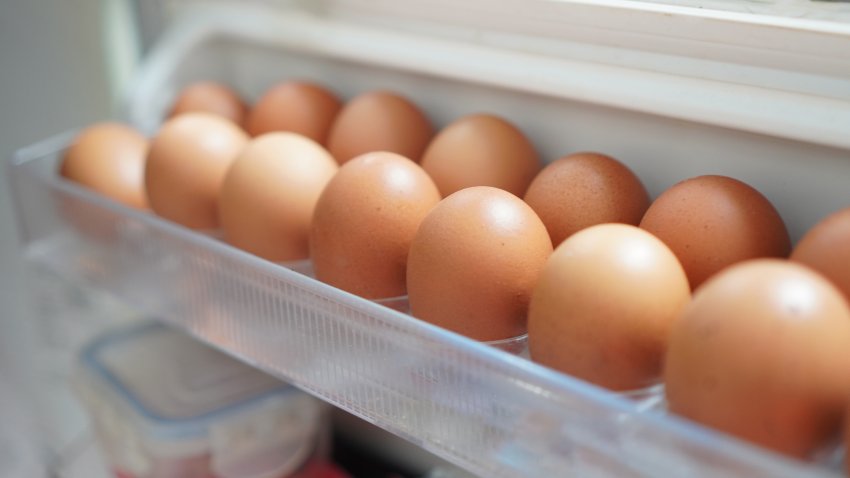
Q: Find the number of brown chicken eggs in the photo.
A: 14